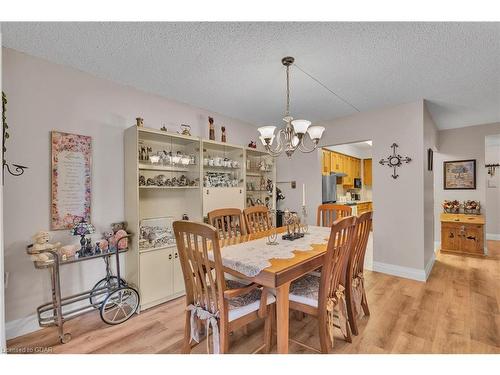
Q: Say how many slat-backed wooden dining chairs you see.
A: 6